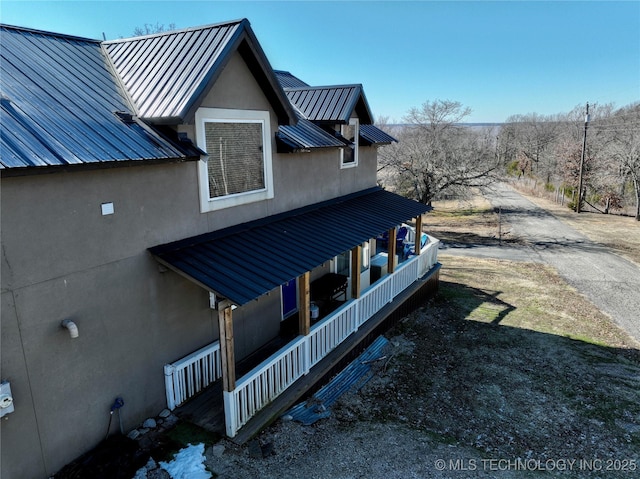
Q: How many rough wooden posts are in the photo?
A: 5